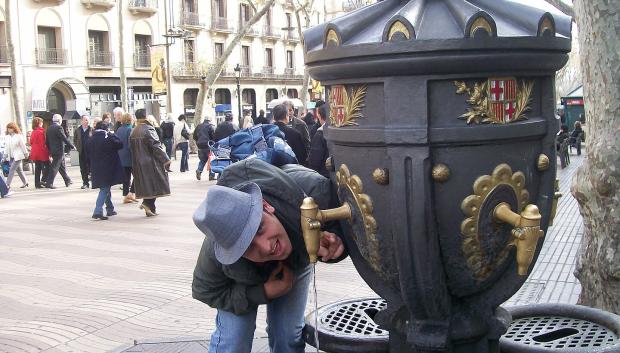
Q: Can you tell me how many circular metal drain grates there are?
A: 2